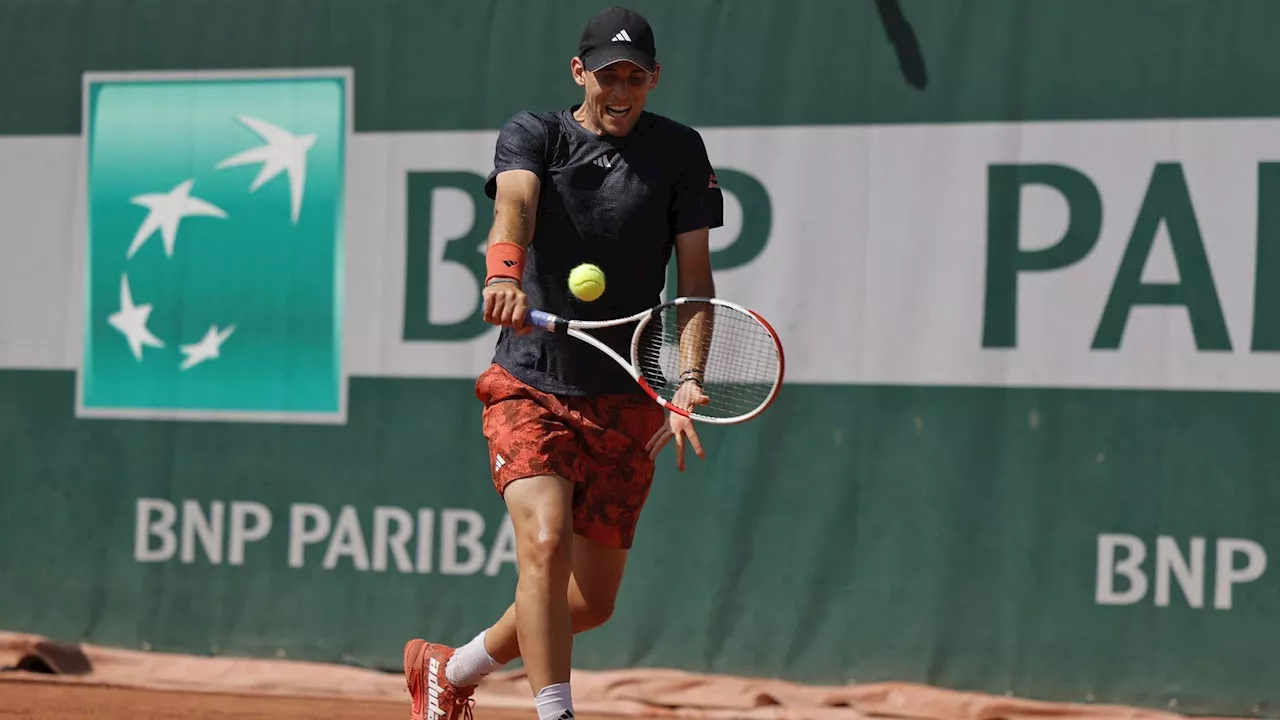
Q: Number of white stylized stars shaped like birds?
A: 4